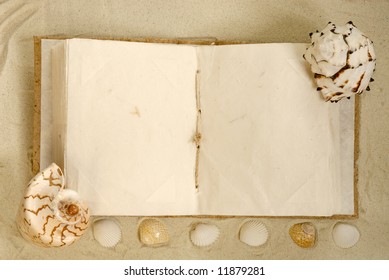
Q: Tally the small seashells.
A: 6